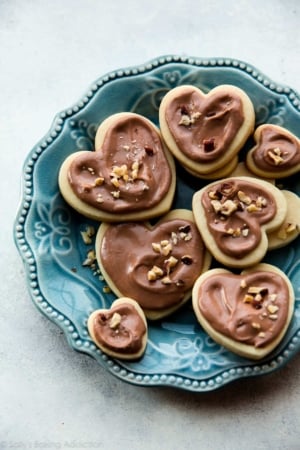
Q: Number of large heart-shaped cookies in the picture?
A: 5